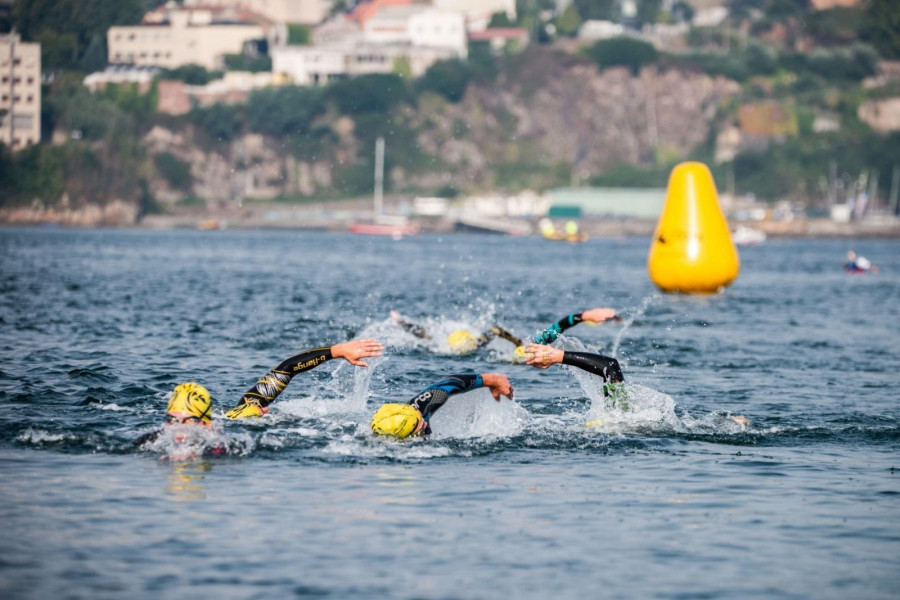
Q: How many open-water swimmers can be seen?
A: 6